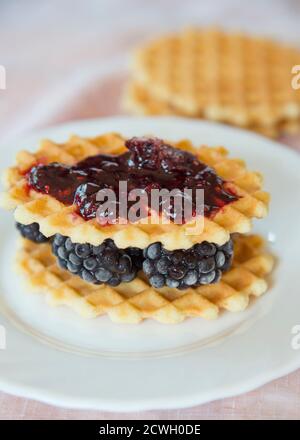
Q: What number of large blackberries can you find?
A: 2